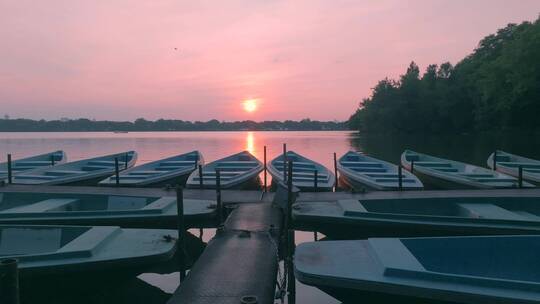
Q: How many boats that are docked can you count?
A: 12